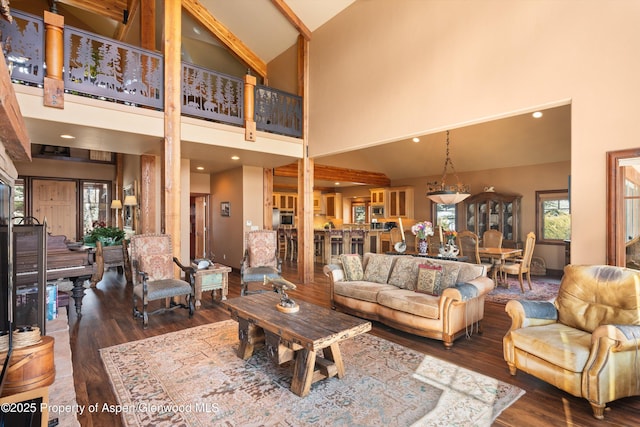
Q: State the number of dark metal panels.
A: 4